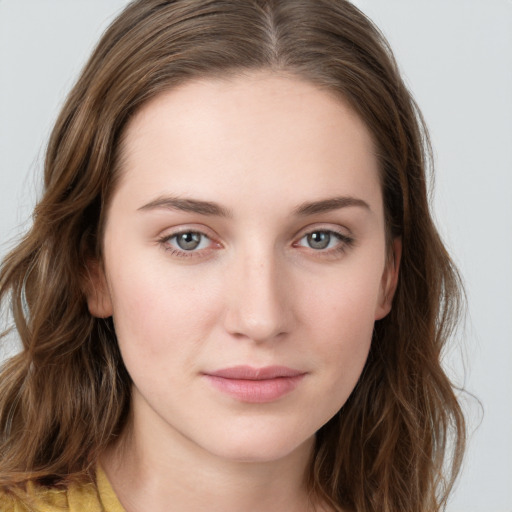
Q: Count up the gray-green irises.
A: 2